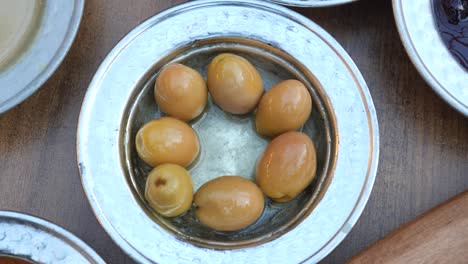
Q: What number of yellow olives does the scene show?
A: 7